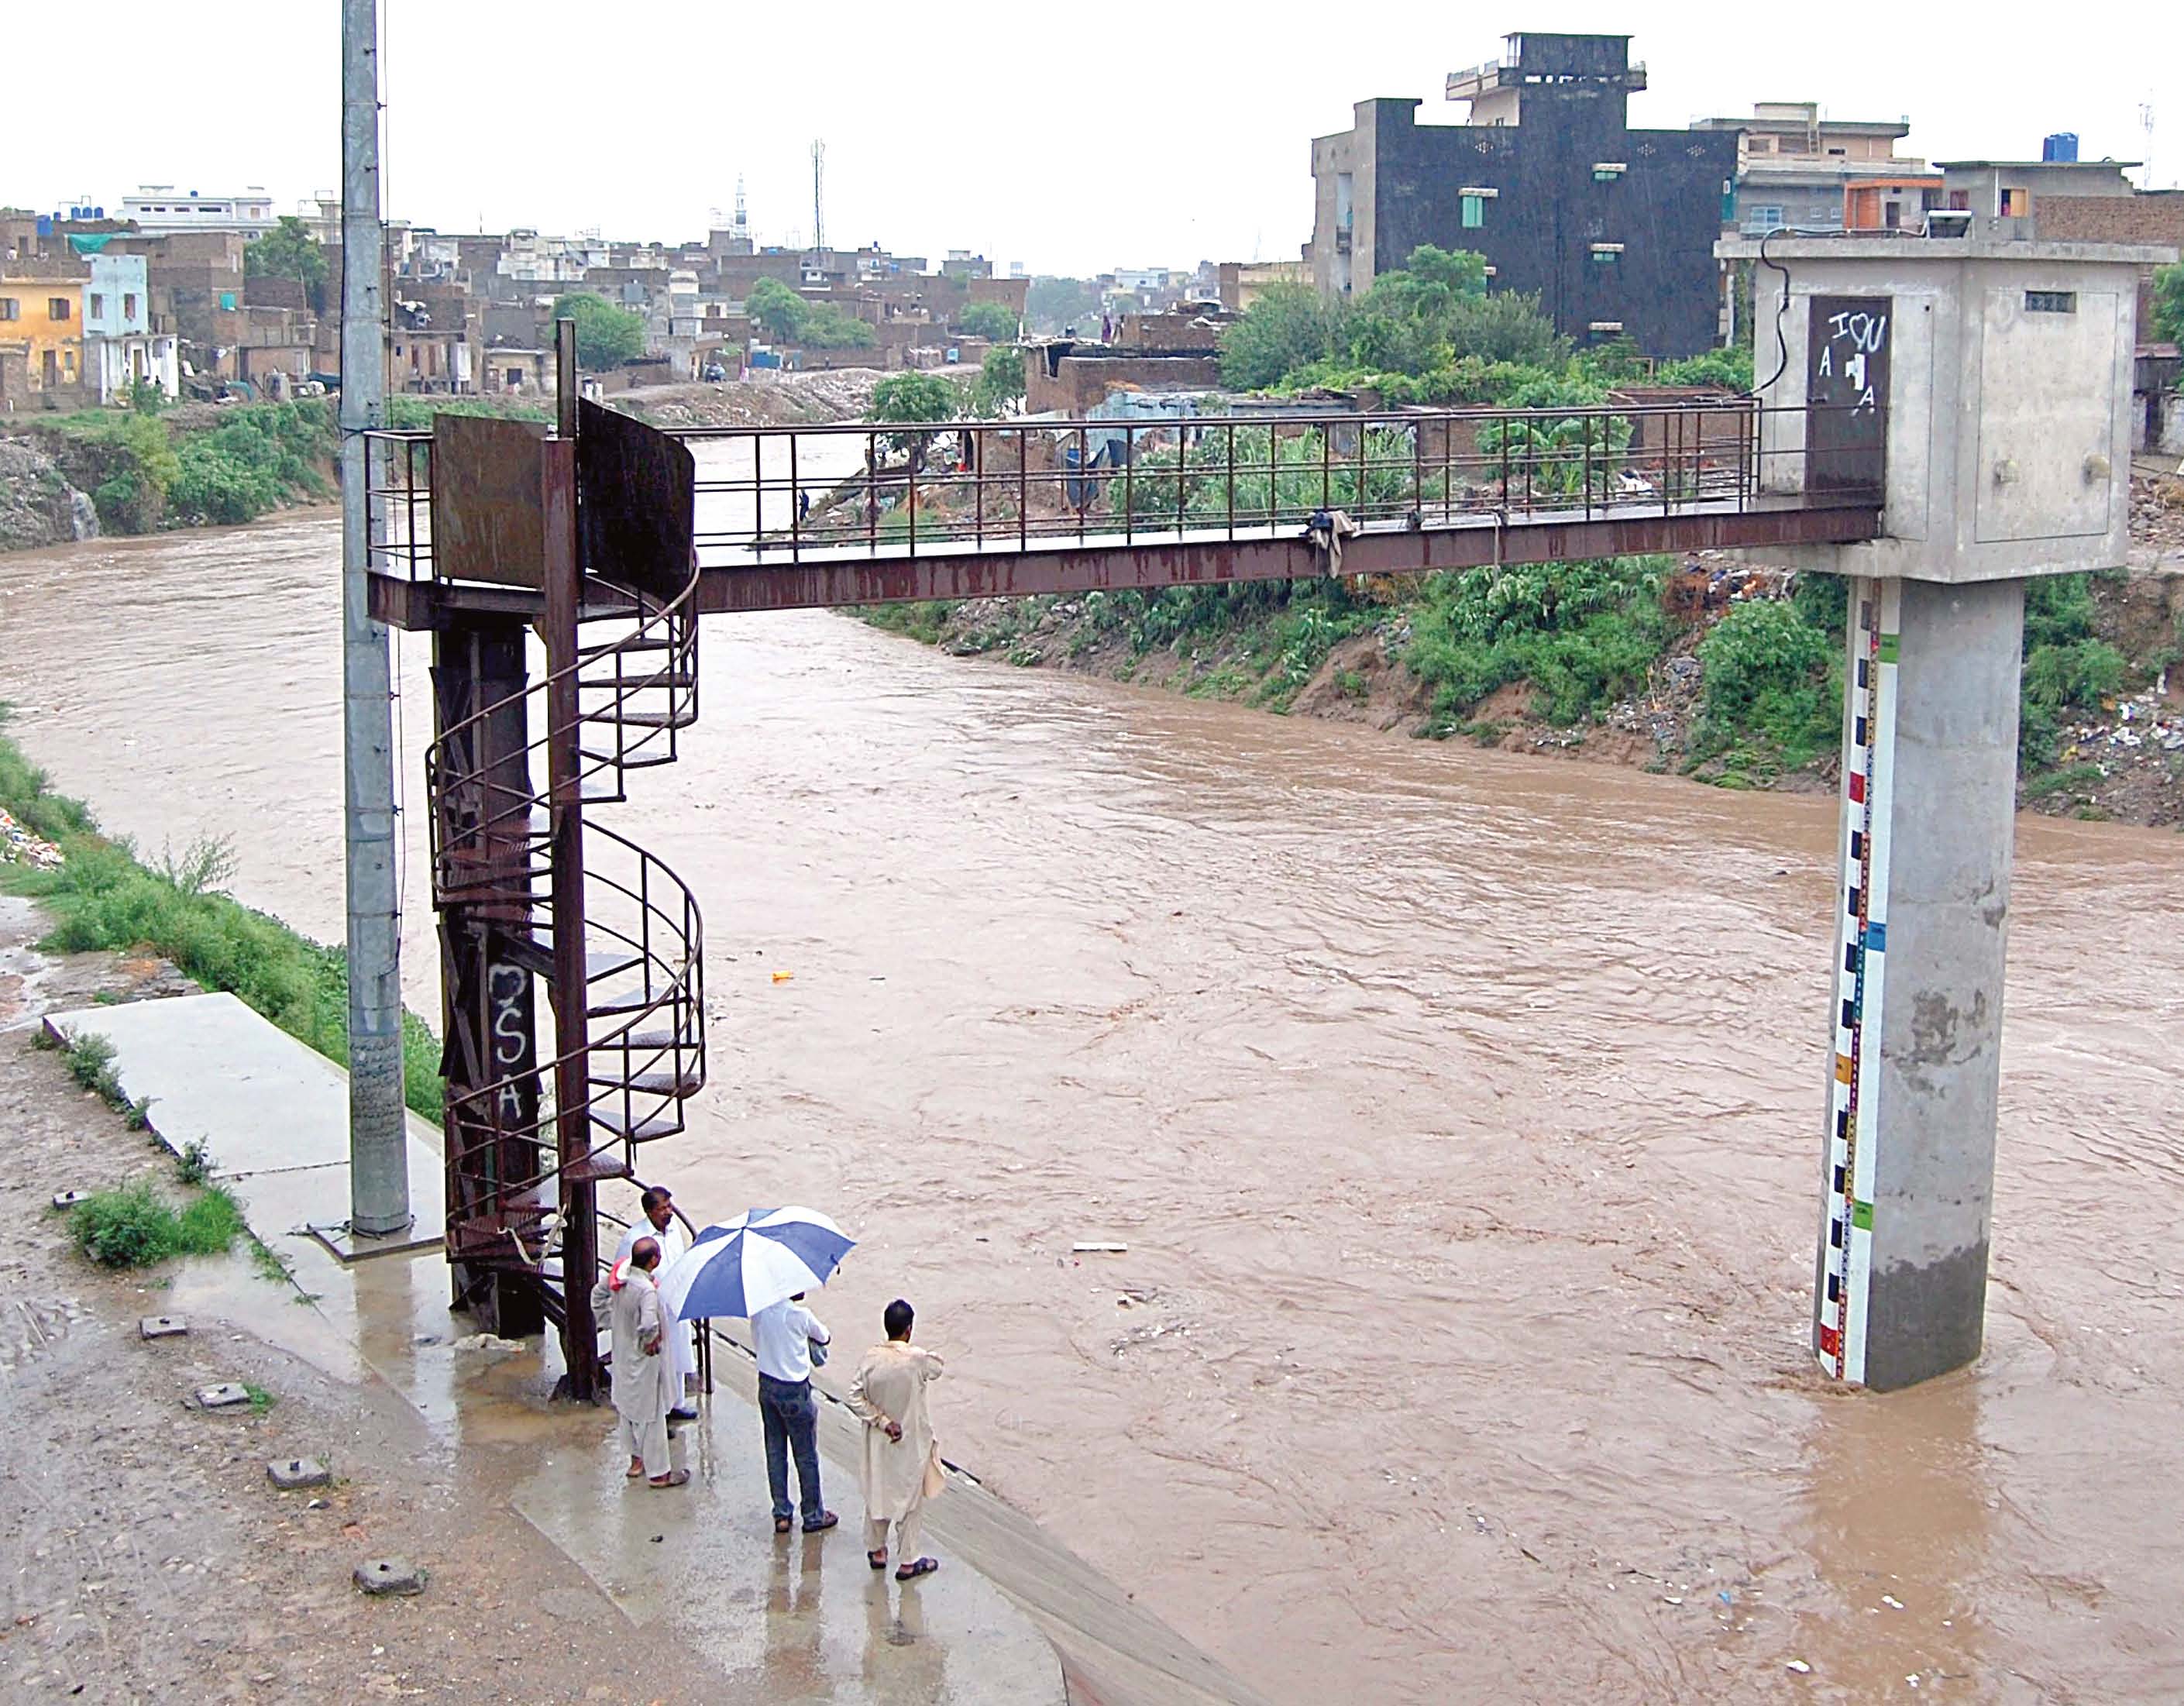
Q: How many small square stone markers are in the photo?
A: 5